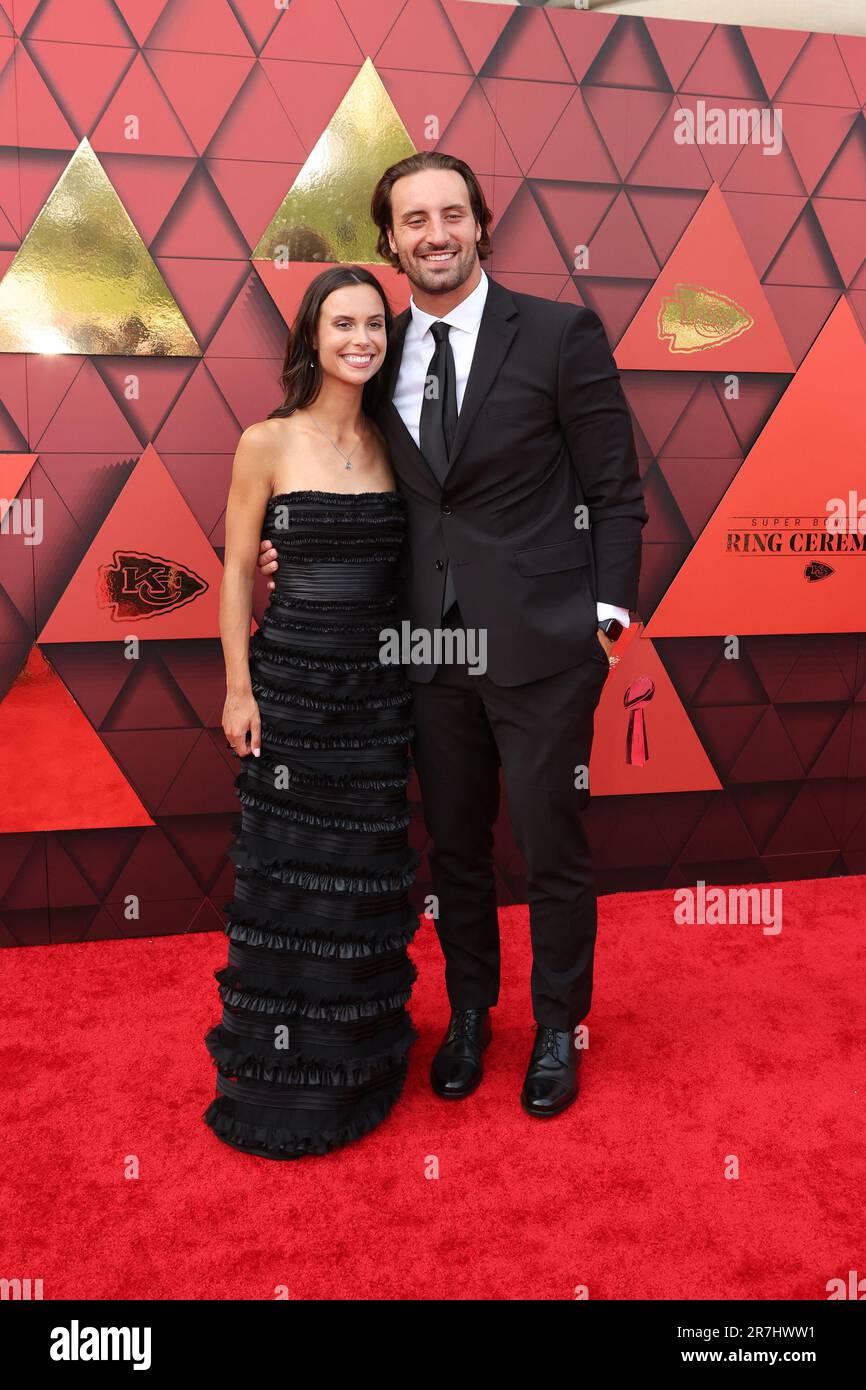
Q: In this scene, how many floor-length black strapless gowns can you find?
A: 1